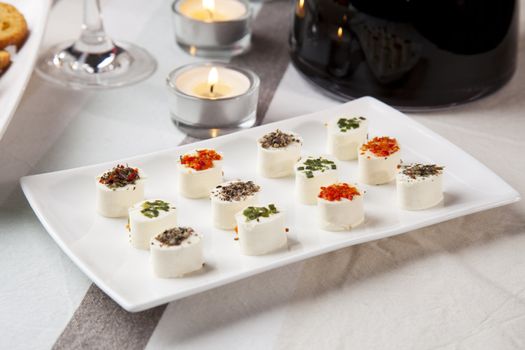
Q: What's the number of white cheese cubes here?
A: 12